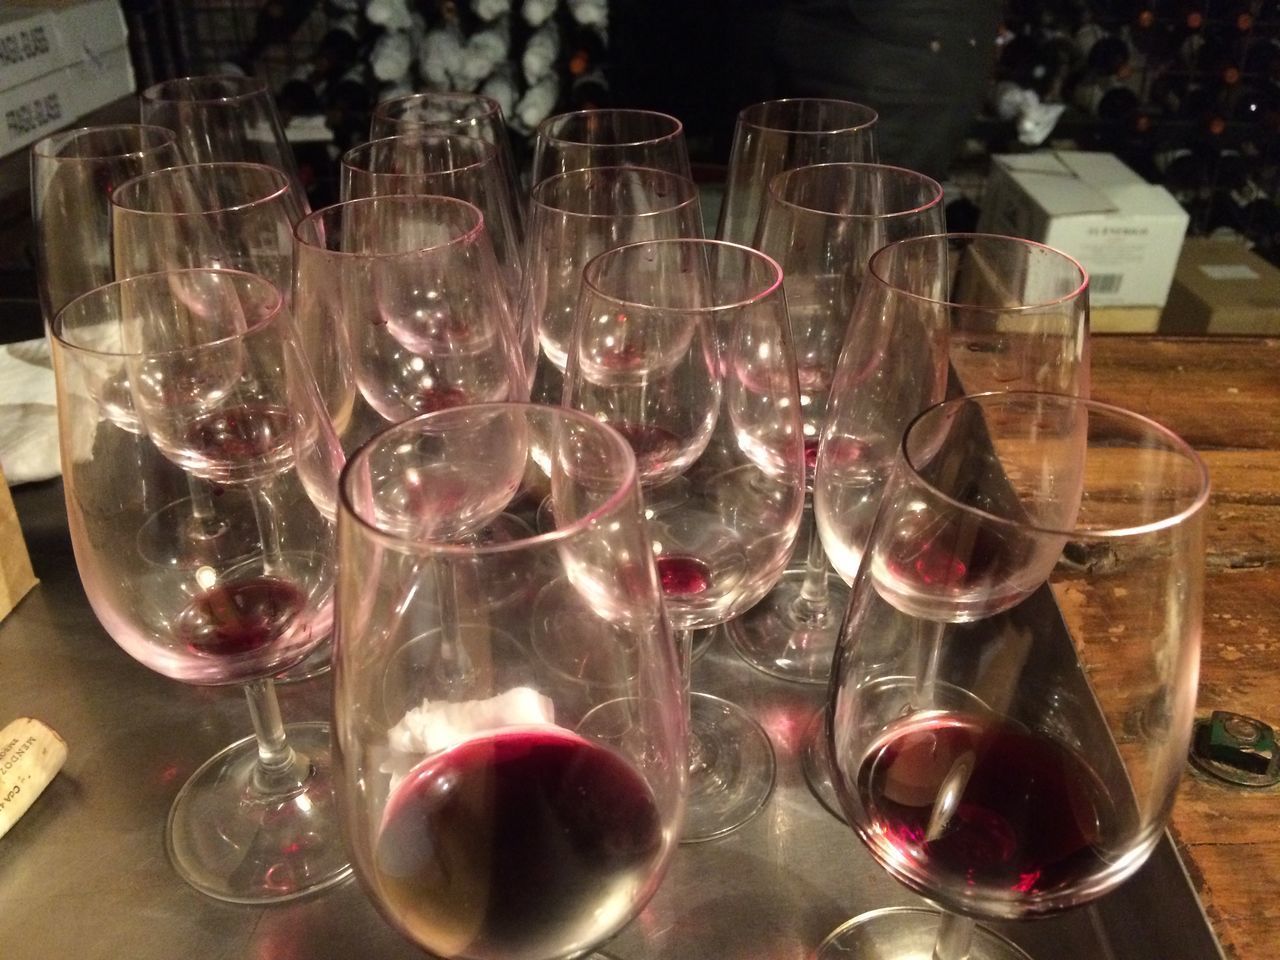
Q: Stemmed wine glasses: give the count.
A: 15